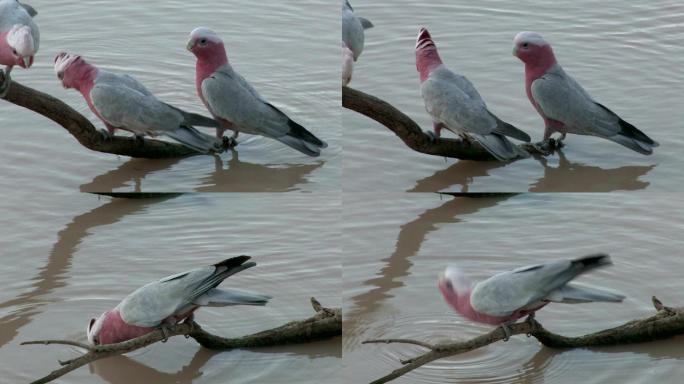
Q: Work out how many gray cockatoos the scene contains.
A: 8